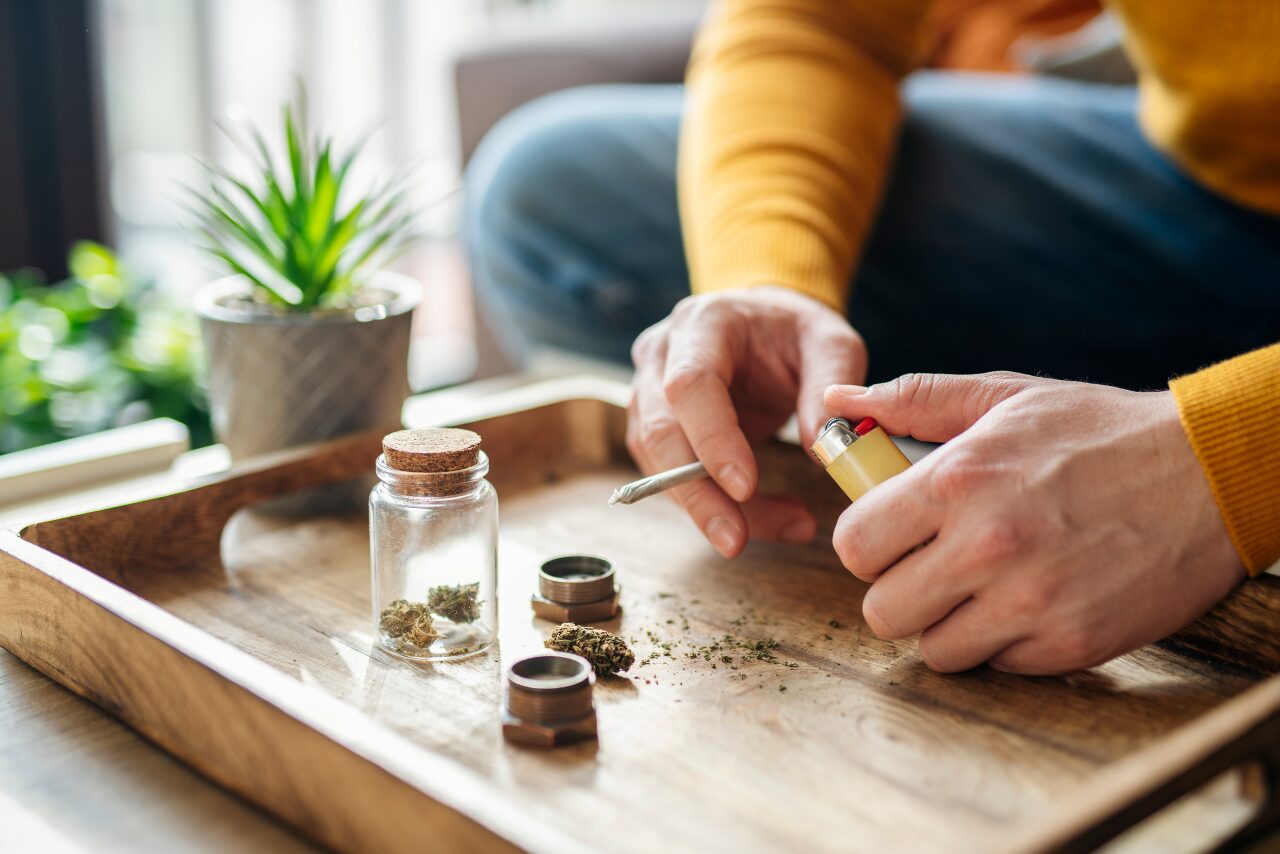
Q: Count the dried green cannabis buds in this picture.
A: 3